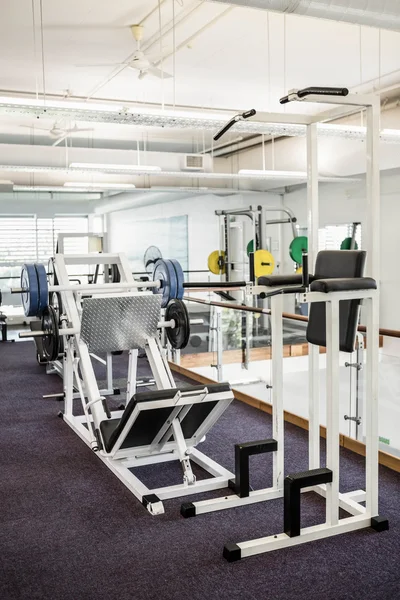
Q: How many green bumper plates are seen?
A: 3